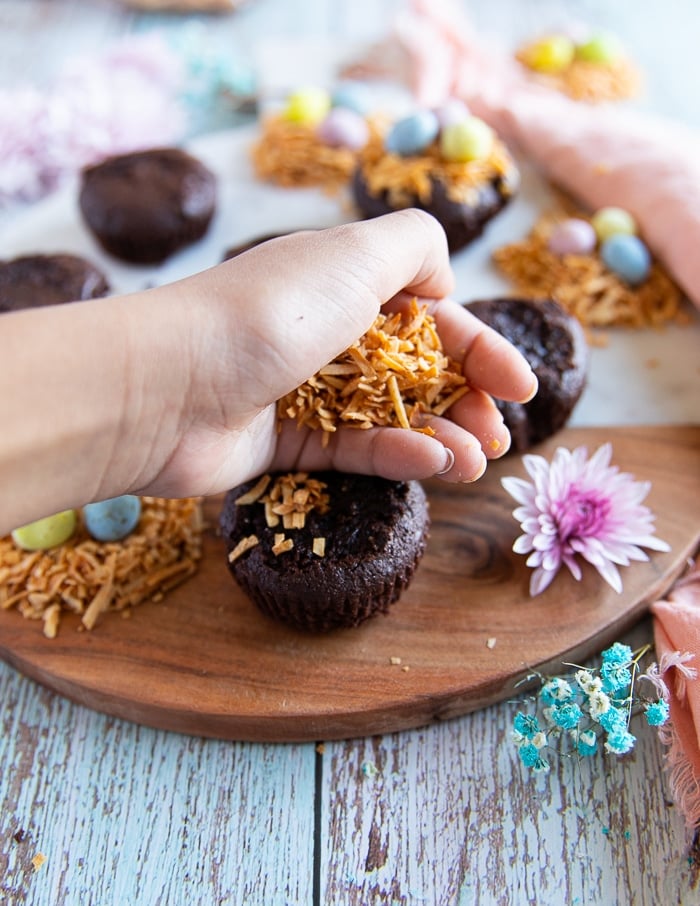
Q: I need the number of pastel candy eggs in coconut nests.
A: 13